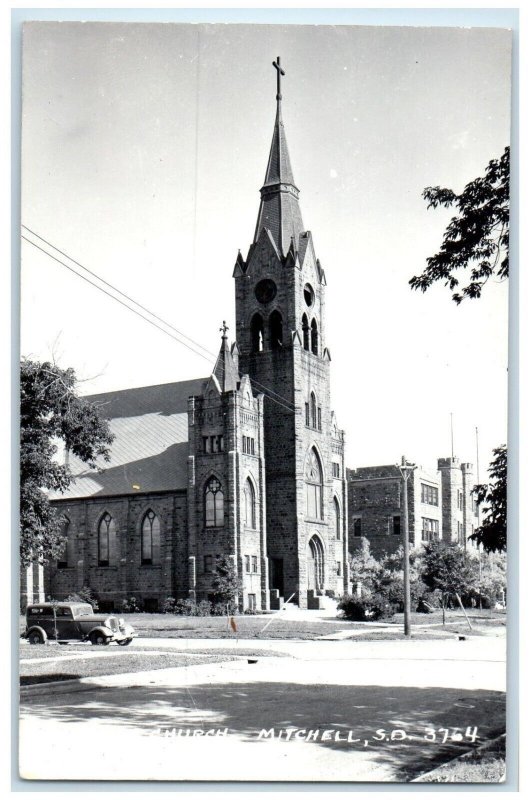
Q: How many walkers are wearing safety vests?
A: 0